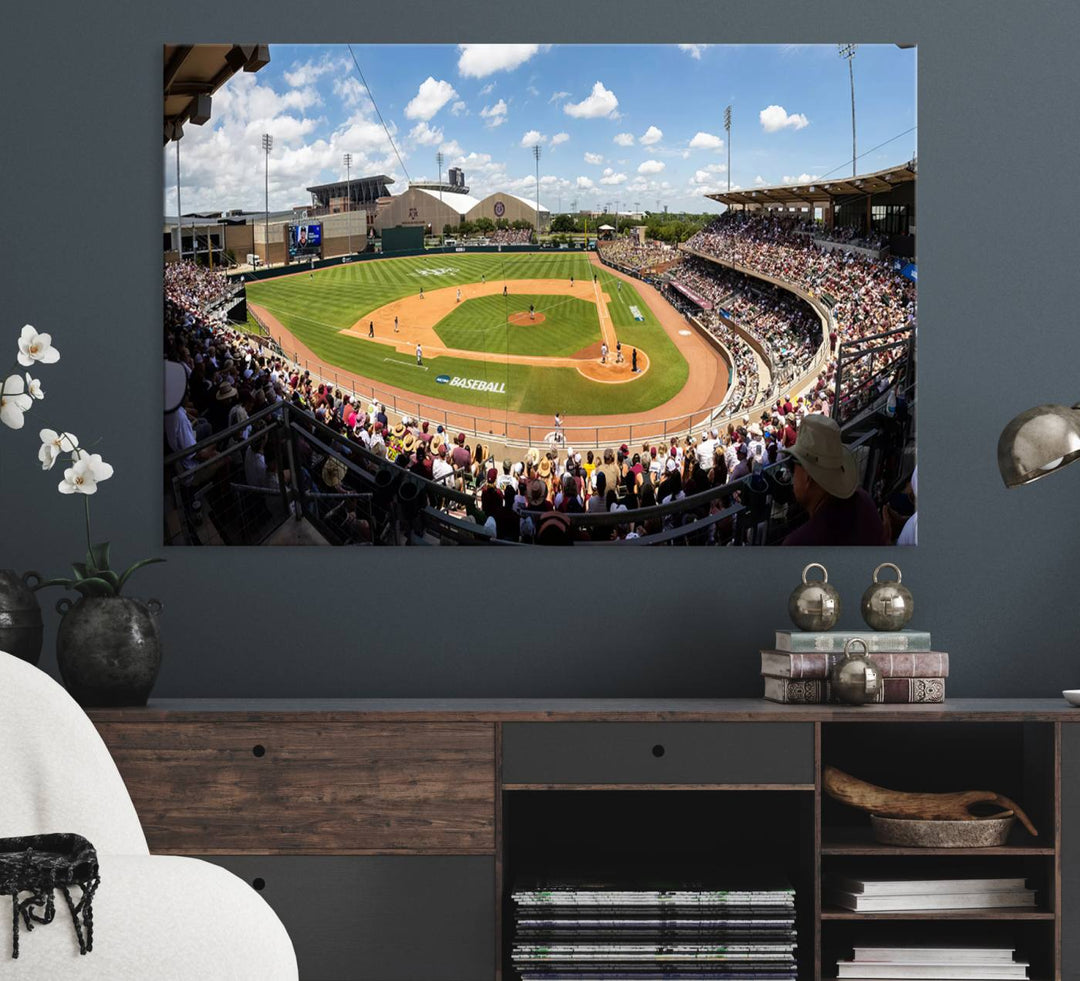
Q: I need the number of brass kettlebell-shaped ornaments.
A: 3